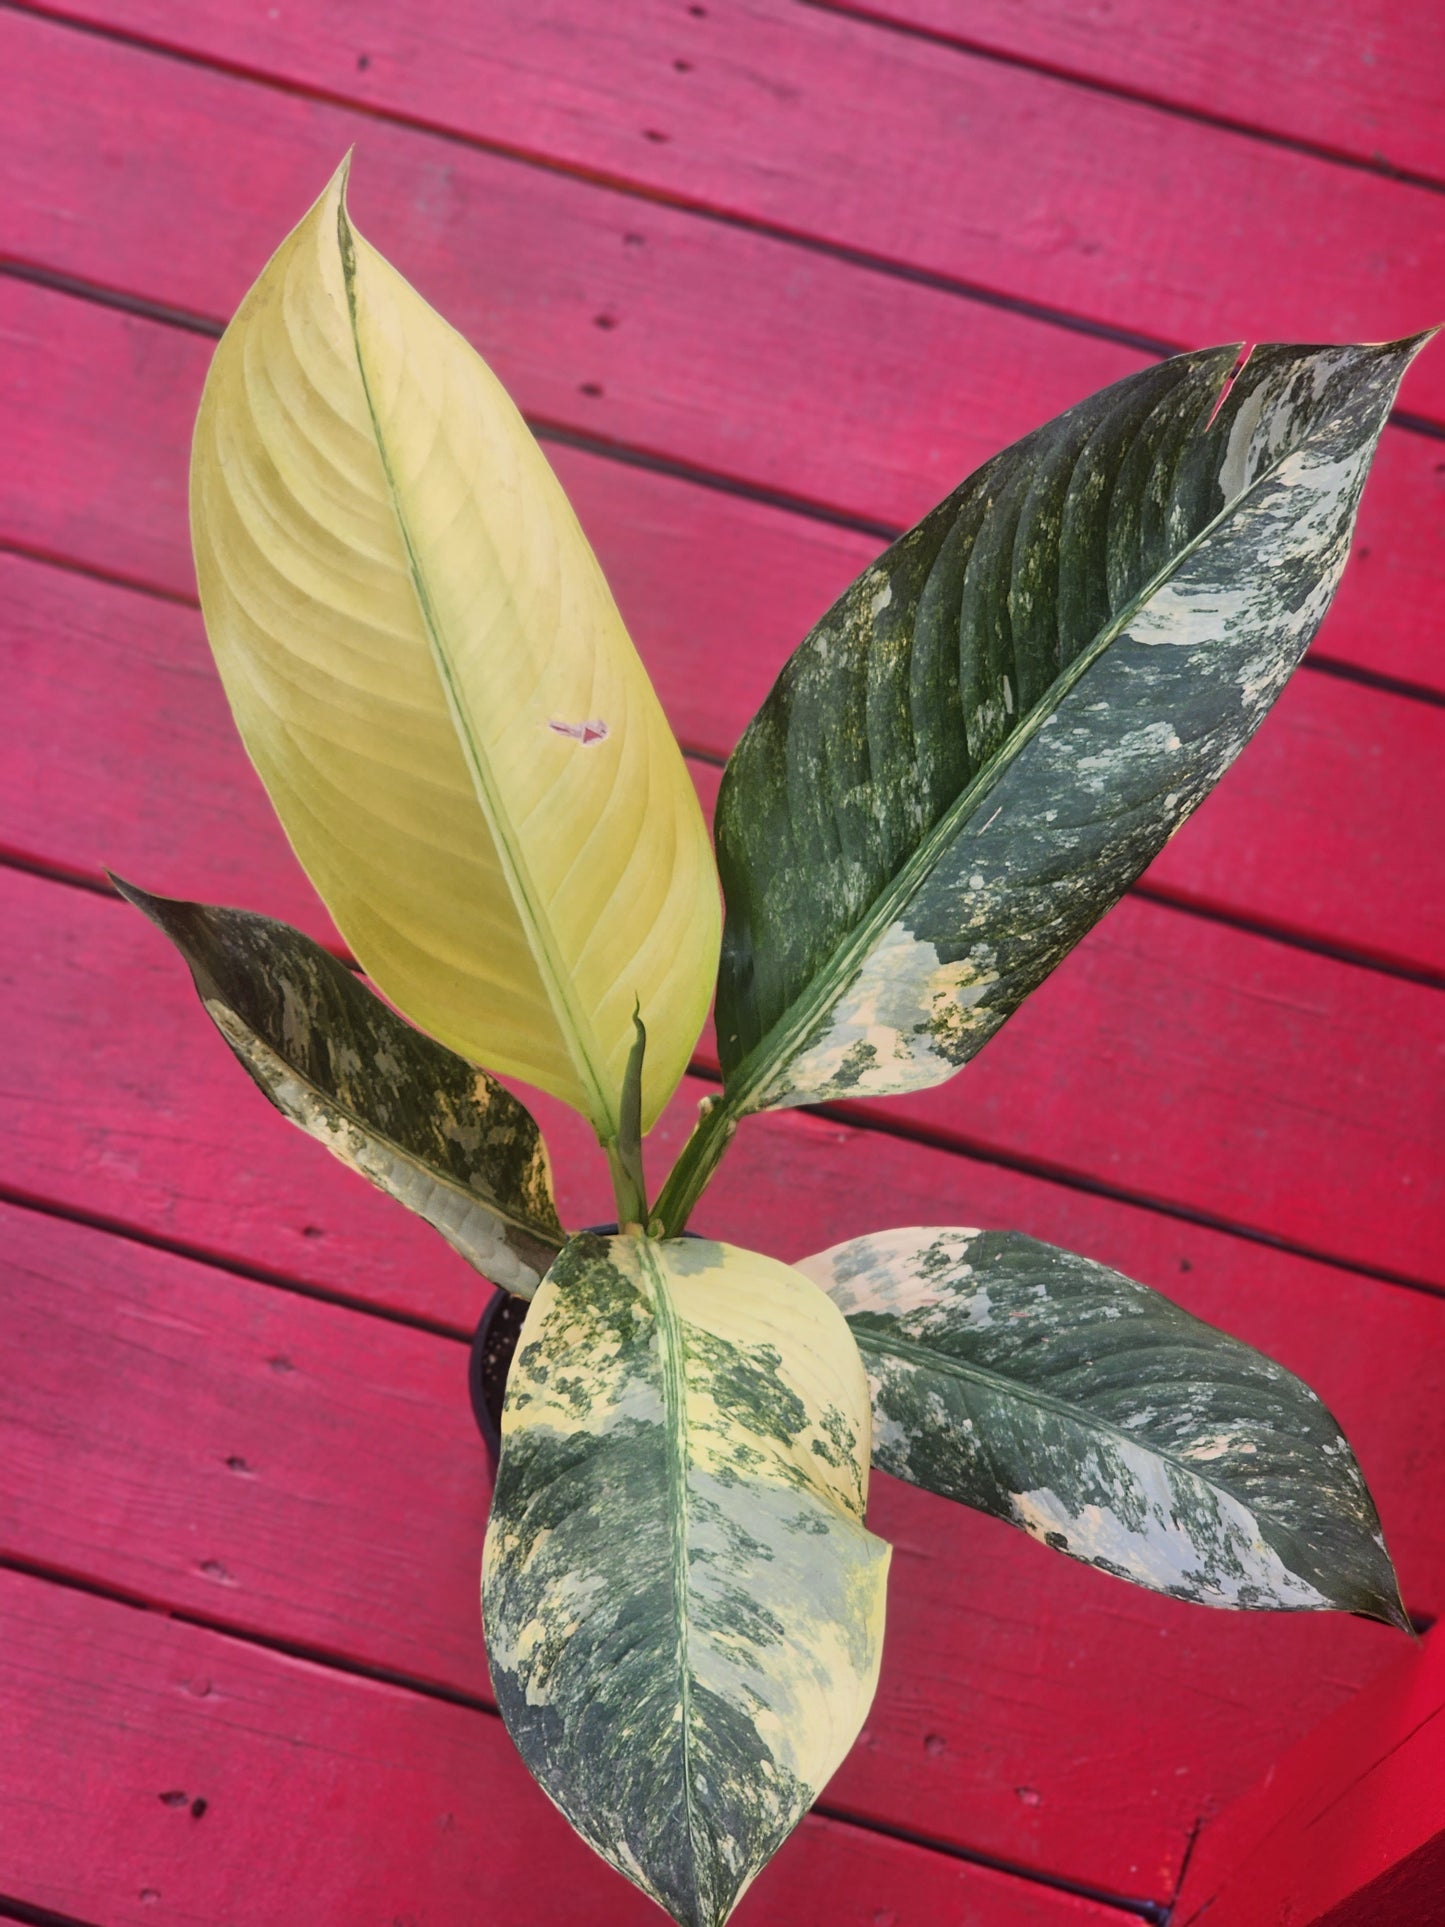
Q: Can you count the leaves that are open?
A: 5